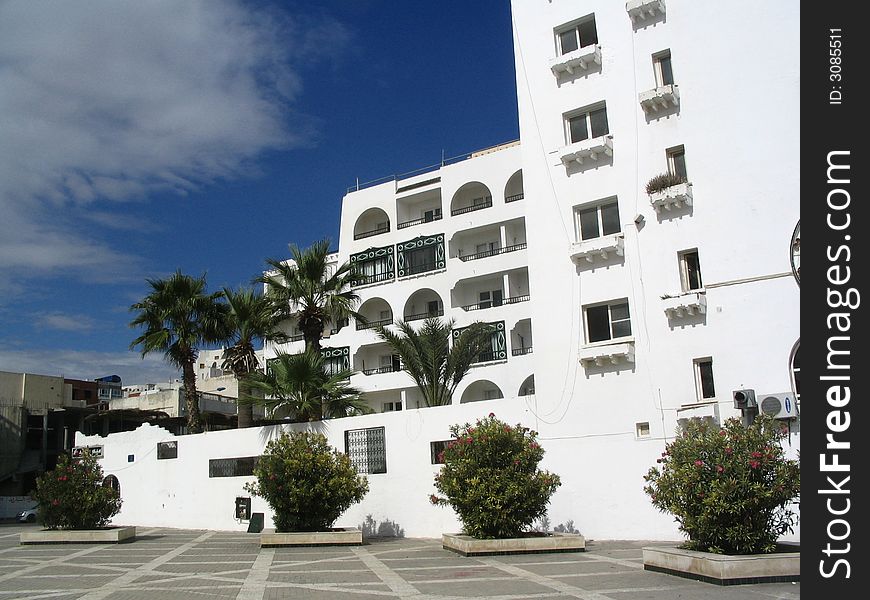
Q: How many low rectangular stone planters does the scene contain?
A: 4